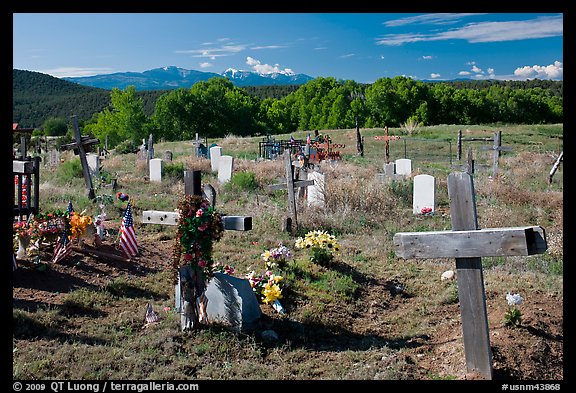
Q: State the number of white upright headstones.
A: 7